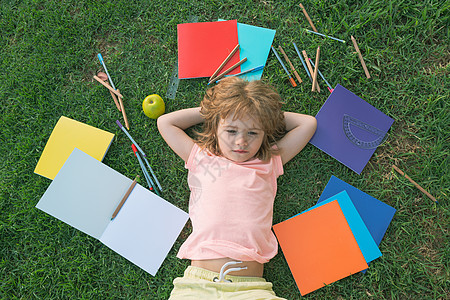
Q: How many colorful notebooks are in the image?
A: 7